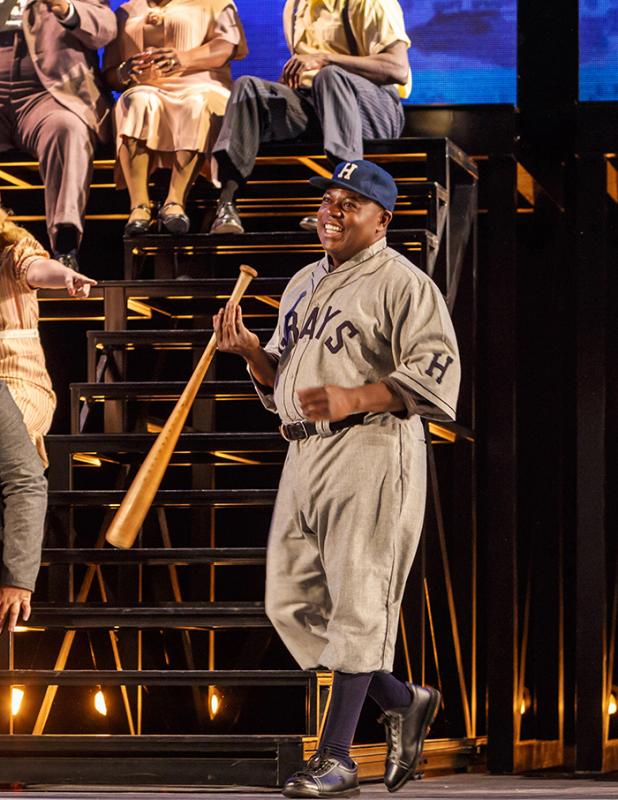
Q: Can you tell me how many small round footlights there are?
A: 5